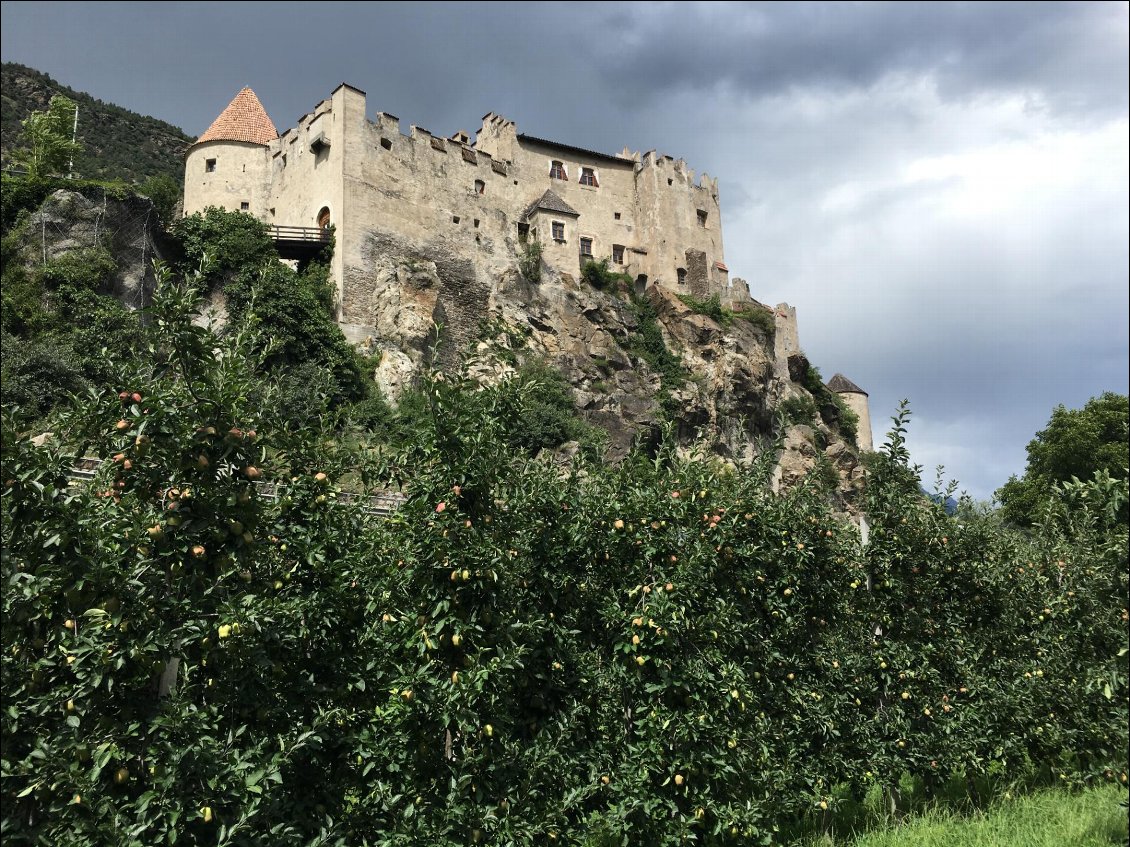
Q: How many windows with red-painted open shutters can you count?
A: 2